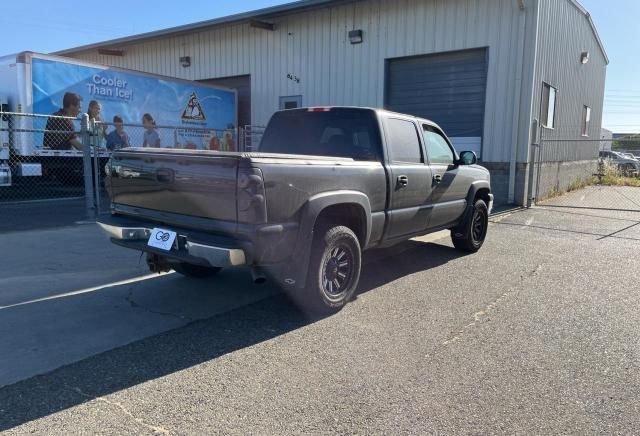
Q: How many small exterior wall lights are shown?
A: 3